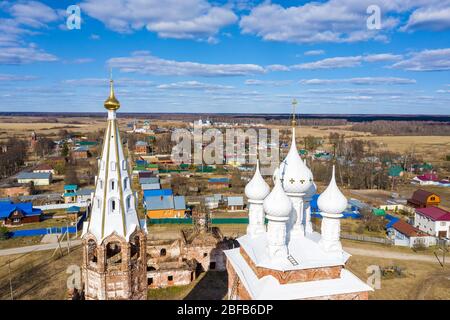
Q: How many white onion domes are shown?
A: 5